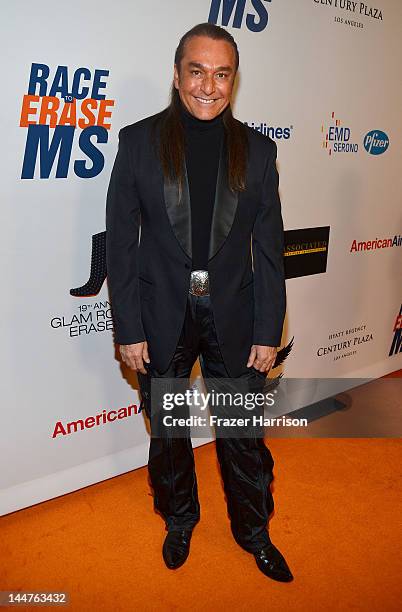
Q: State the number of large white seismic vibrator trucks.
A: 0